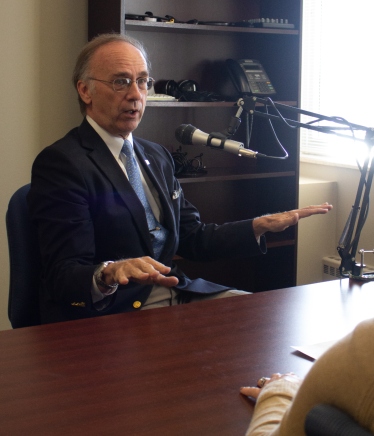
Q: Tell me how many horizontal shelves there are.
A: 4